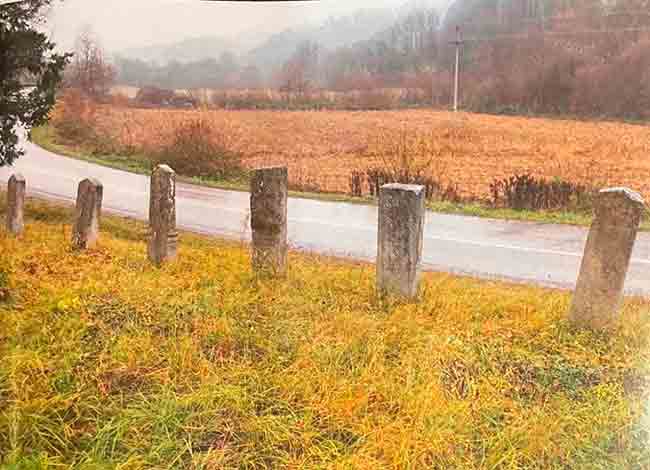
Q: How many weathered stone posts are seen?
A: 6